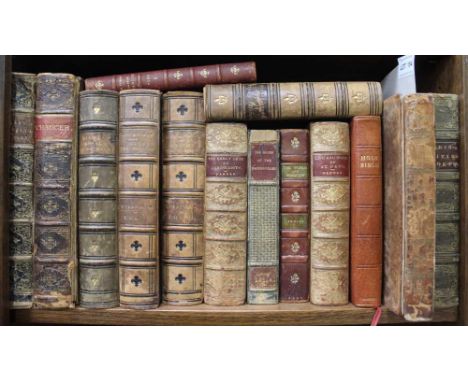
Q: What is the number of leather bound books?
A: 14